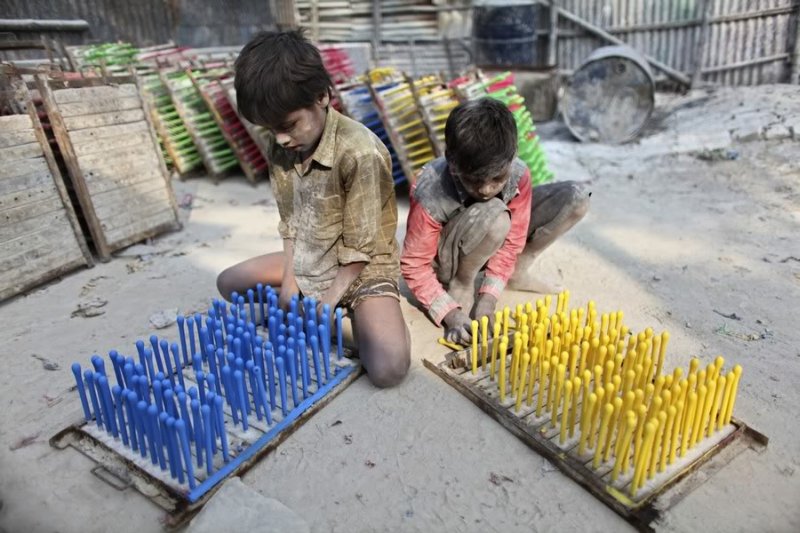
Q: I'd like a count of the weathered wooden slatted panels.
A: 2